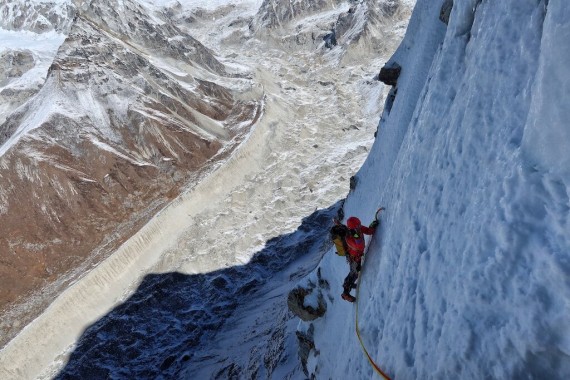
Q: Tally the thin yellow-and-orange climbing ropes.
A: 1